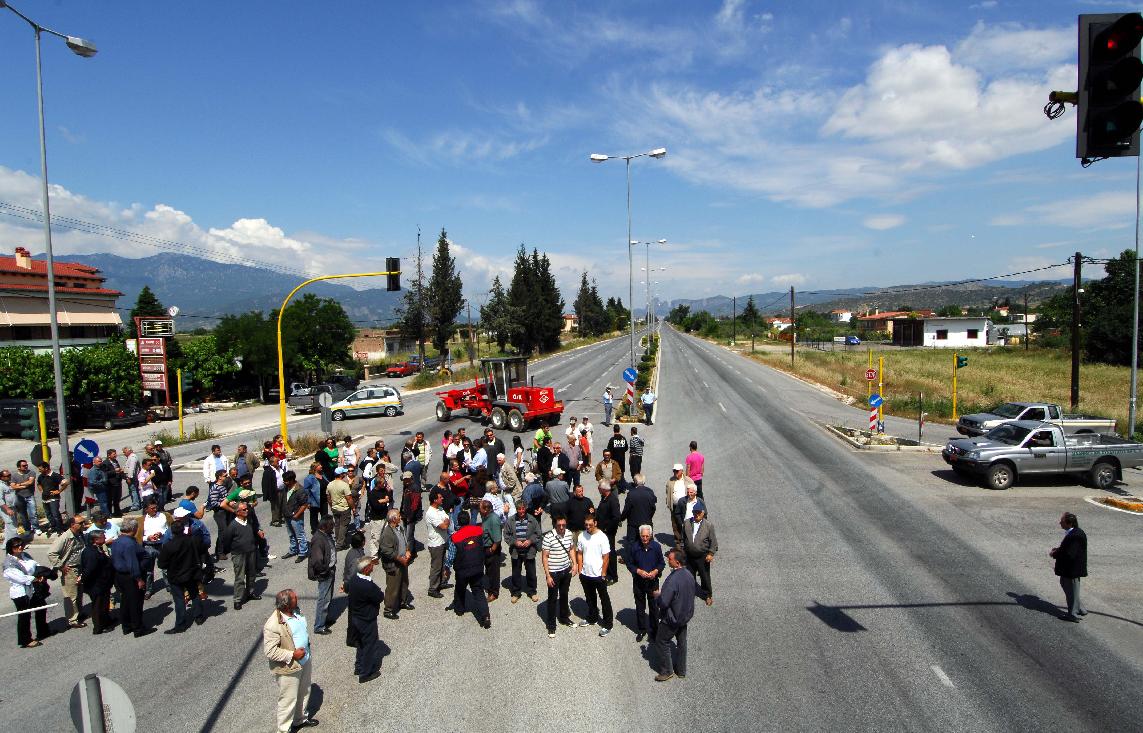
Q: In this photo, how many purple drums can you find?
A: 0